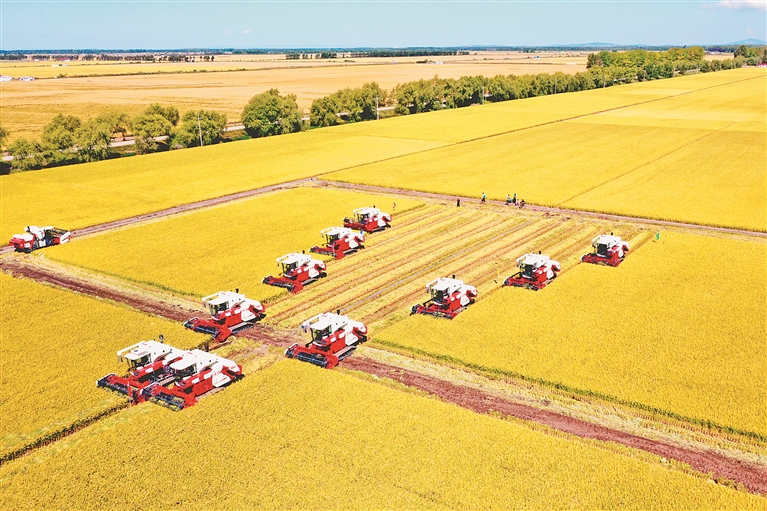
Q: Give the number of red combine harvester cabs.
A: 11